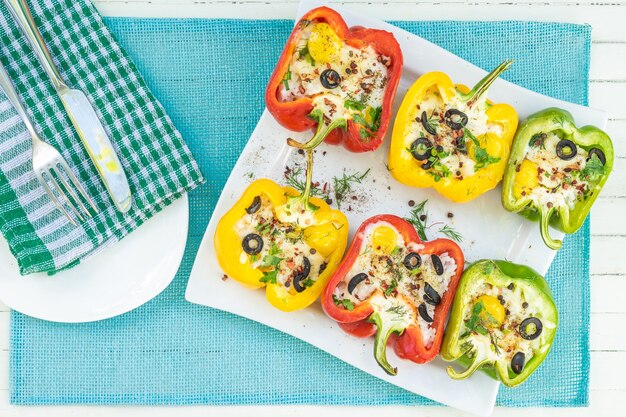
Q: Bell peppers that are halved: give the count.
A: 6